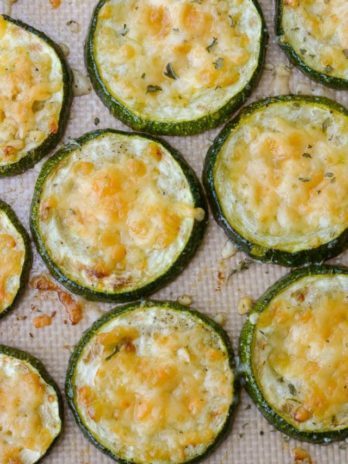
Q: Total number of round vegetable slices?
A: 9